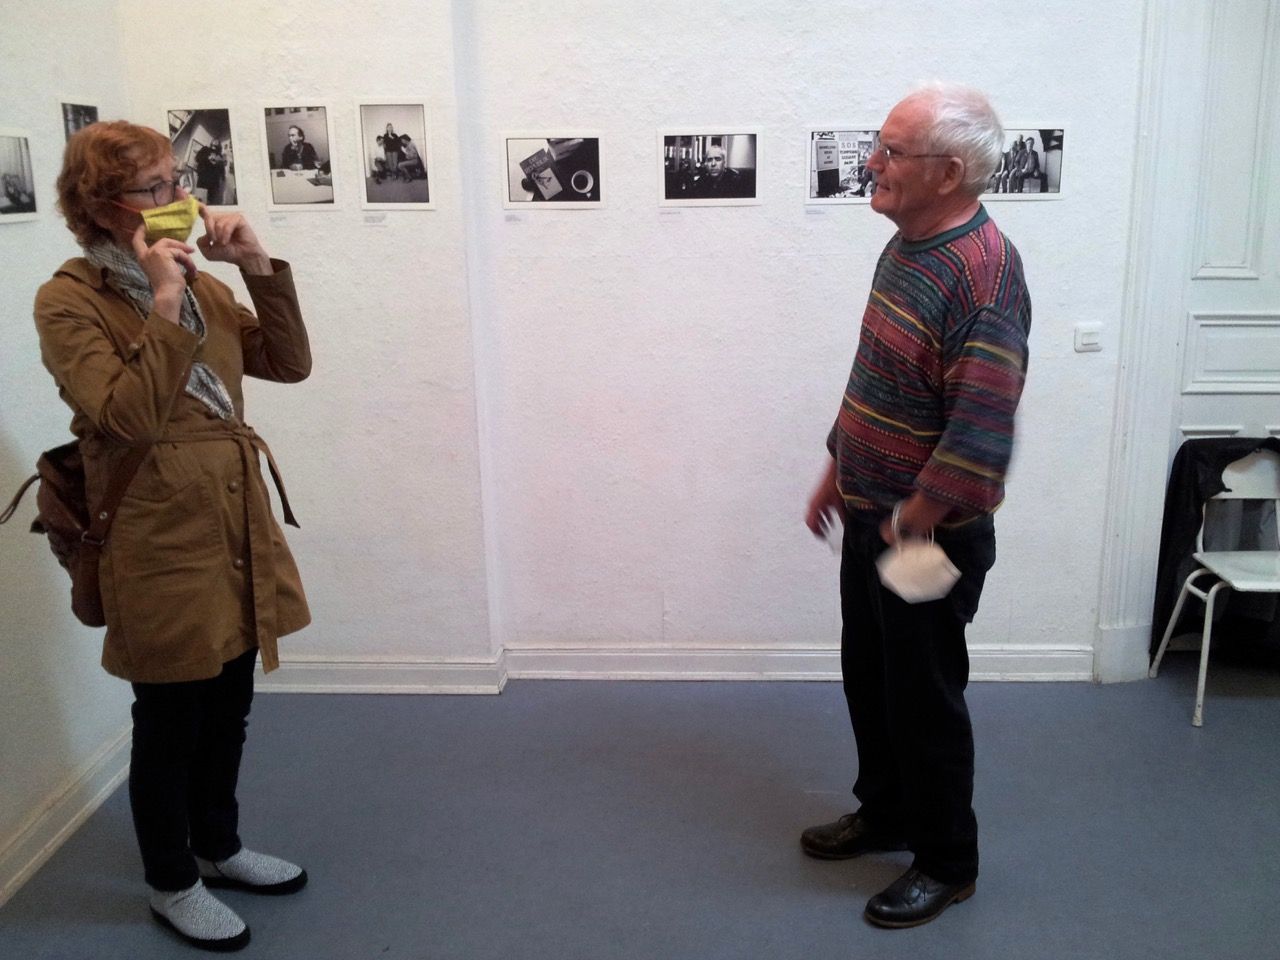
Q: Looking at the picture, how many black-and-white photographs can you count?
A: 9